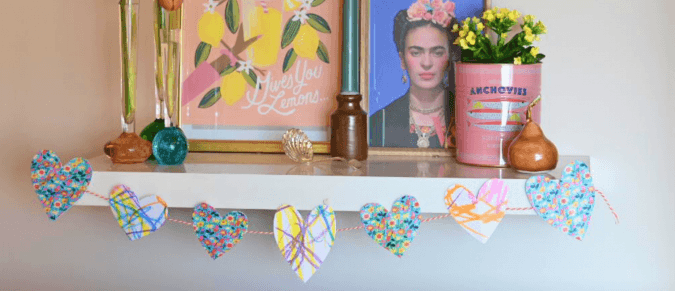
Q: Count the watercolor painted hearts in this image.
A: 3